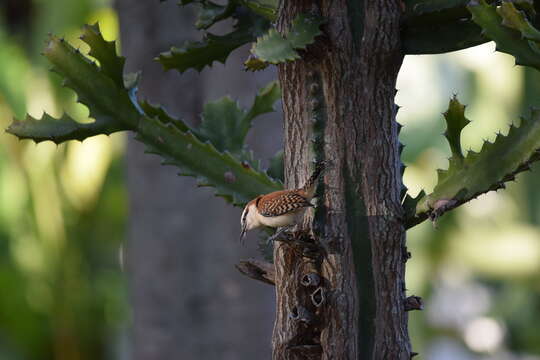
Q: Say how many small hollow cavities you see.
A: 3